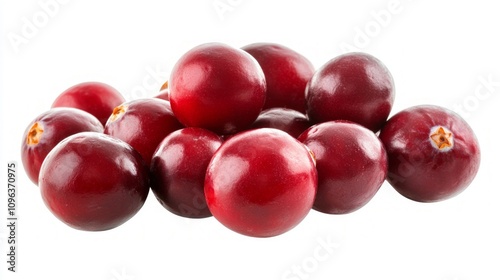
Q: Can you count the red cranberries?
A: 13